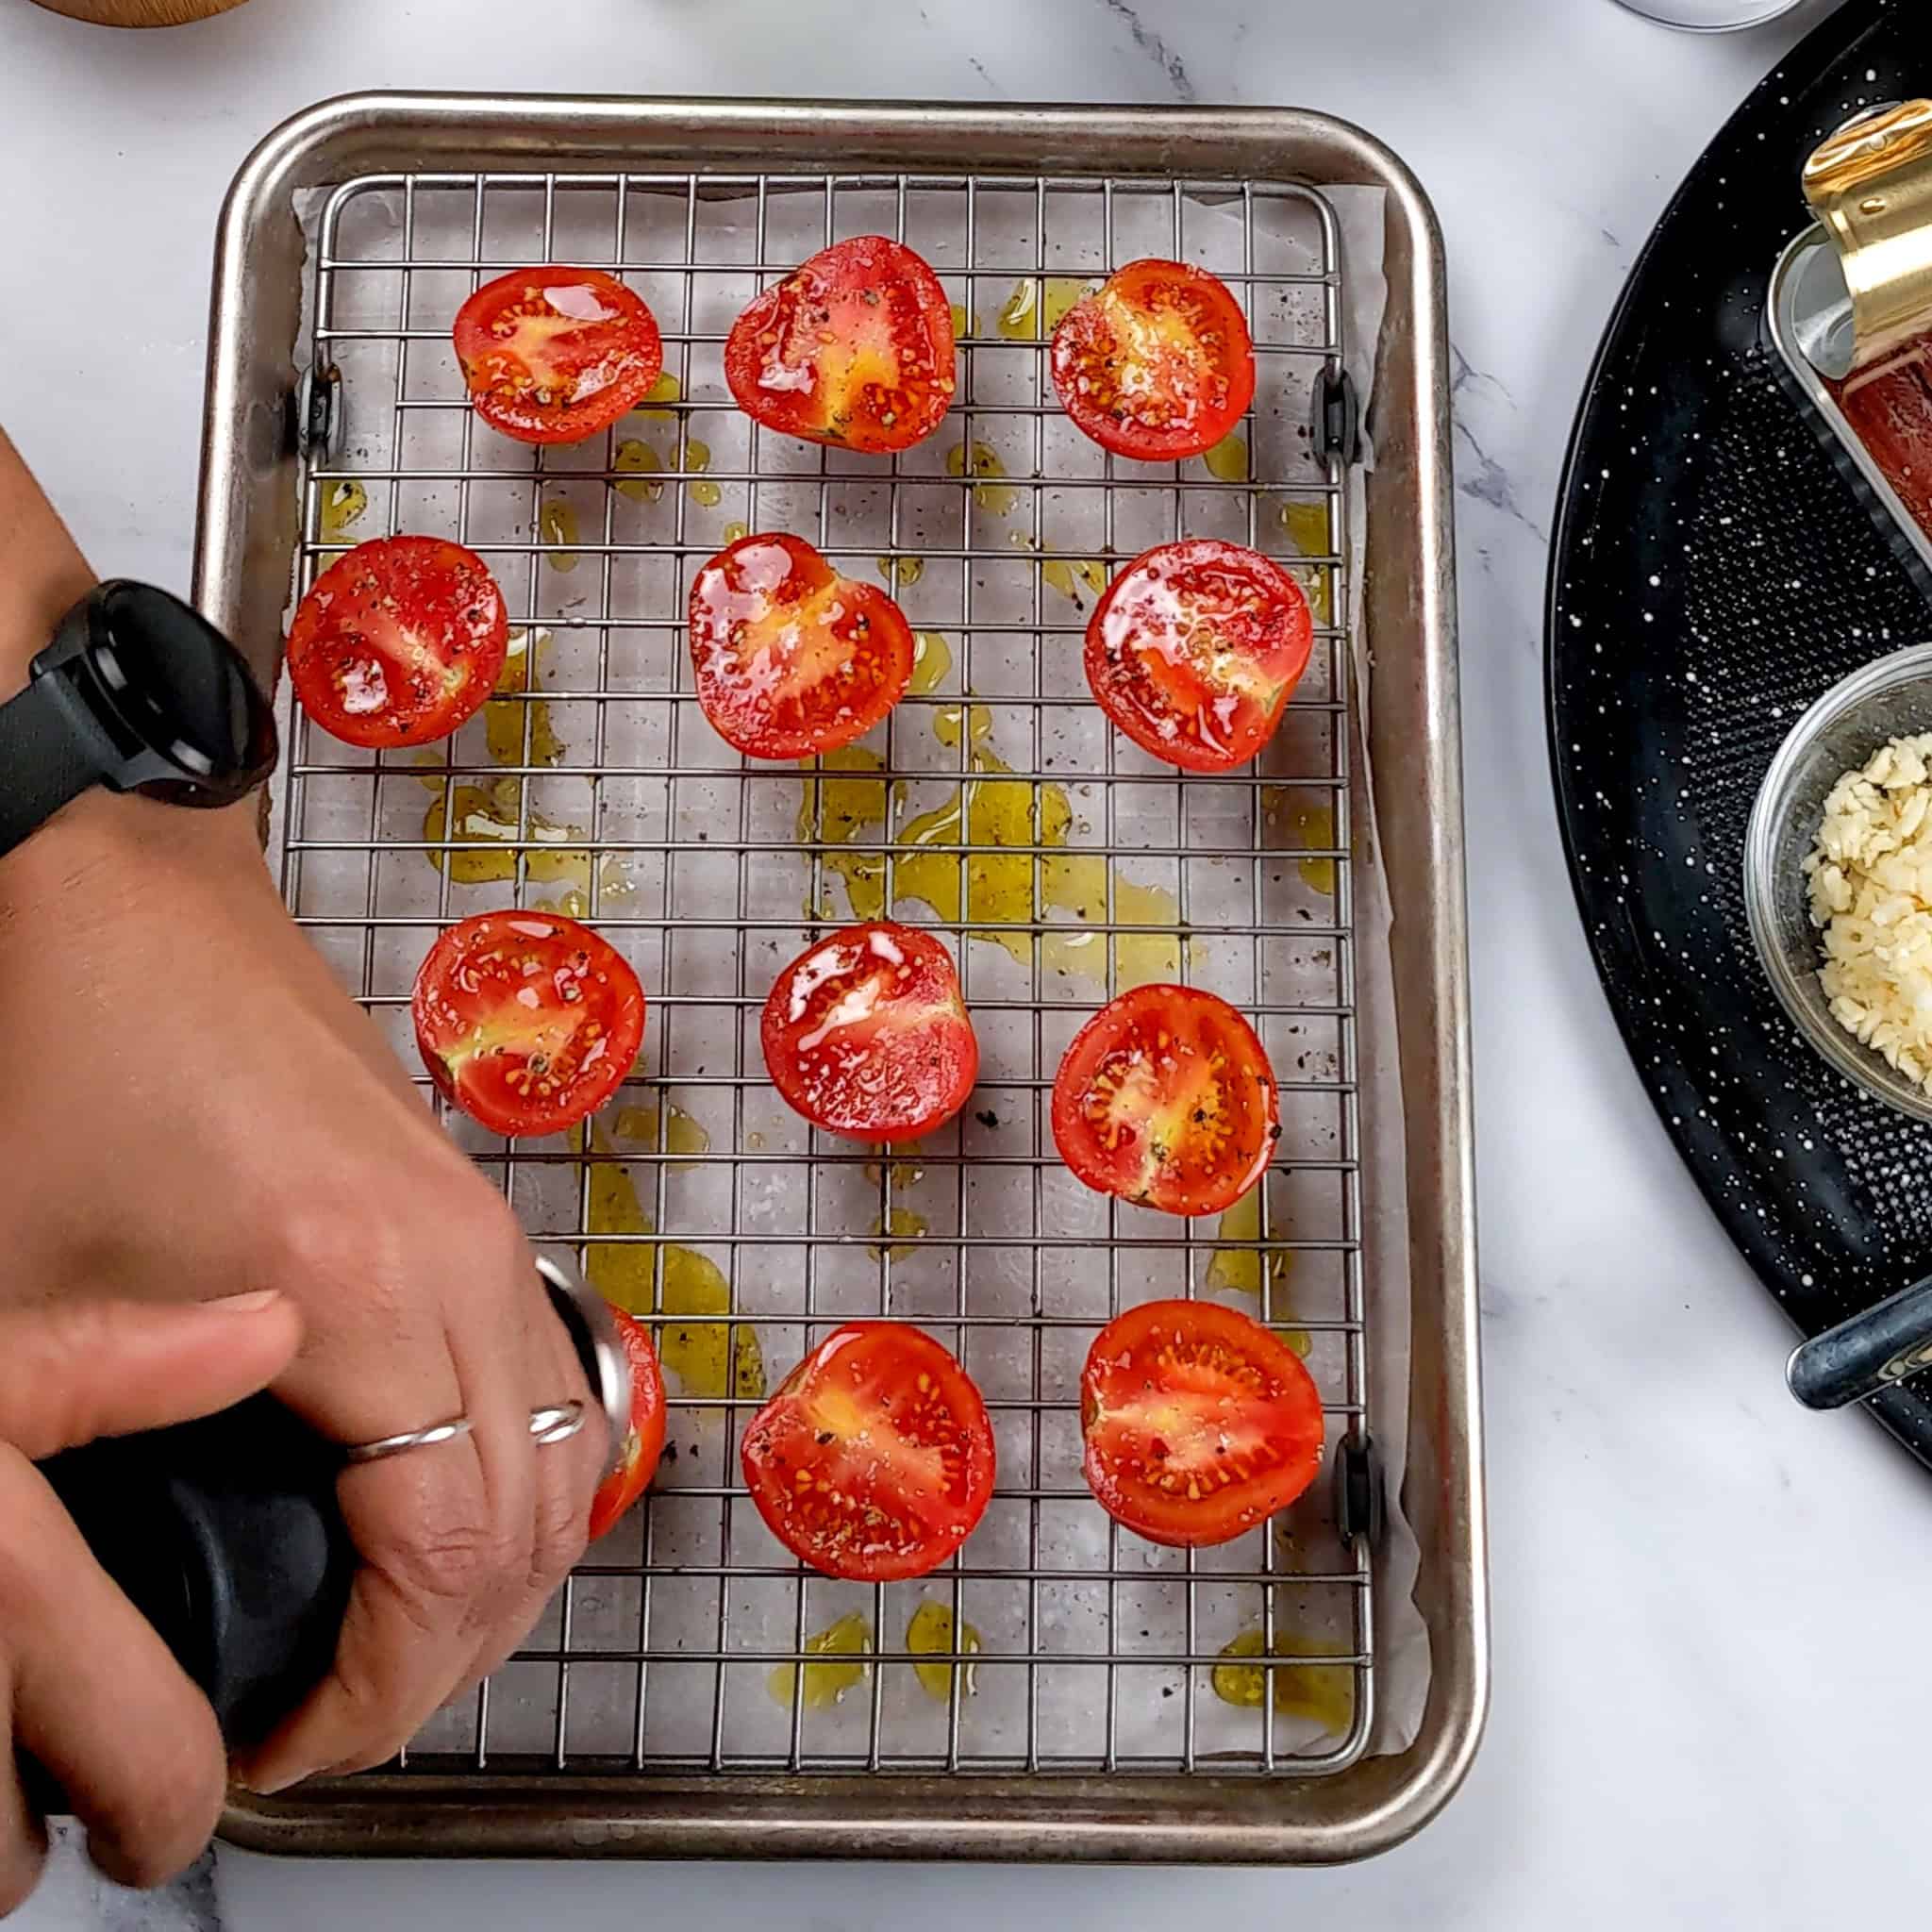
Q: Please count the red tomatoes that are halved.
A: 12